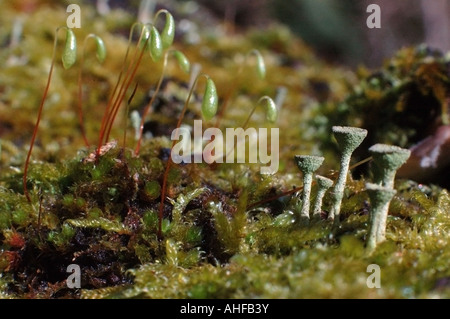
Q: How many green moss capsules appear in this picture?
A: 9